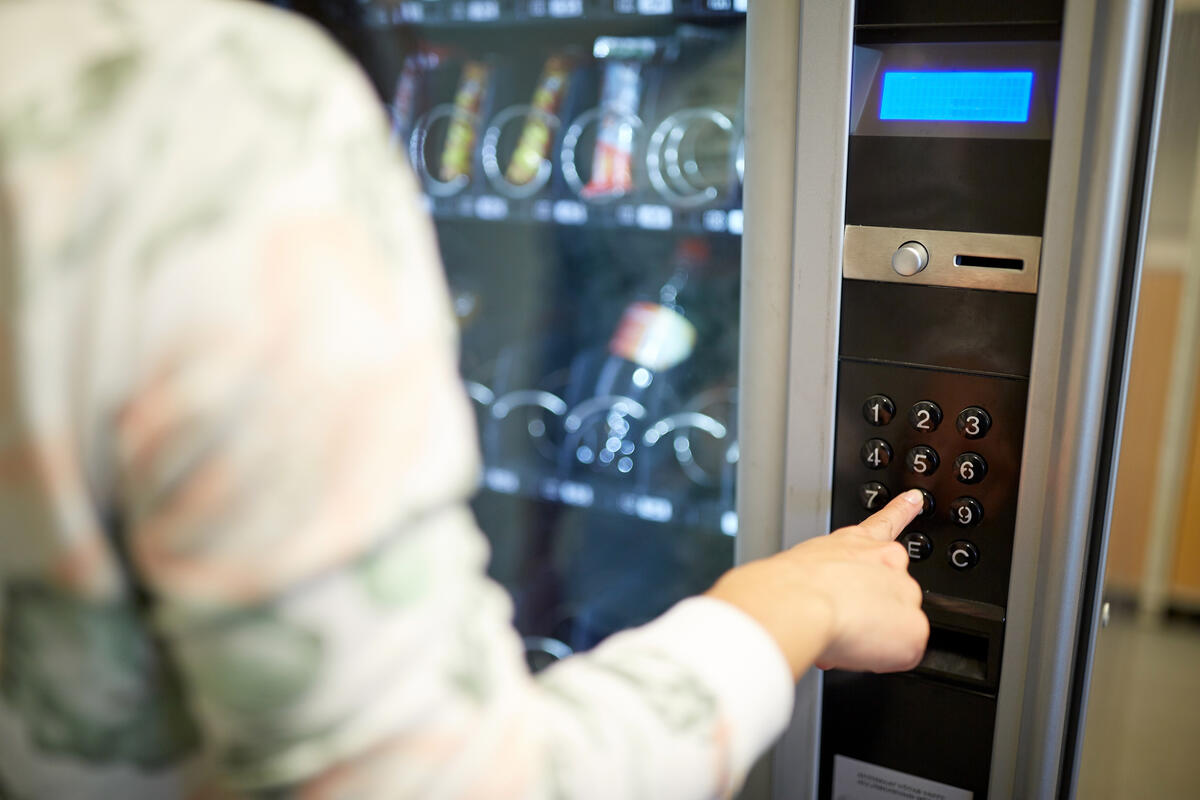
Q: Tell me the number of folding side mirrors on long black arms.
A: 0